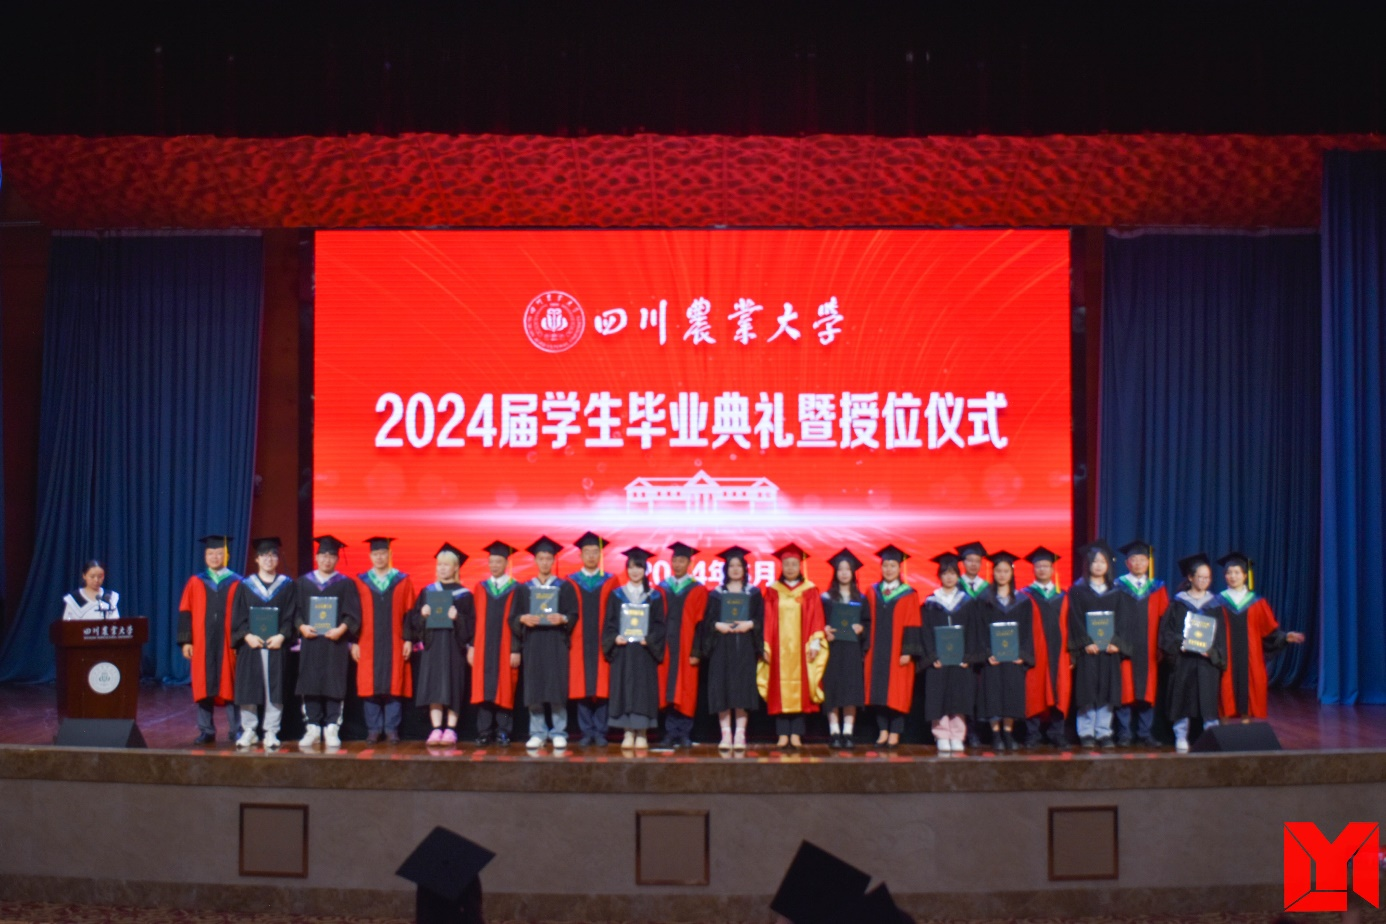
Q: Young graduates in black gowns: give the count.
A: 11